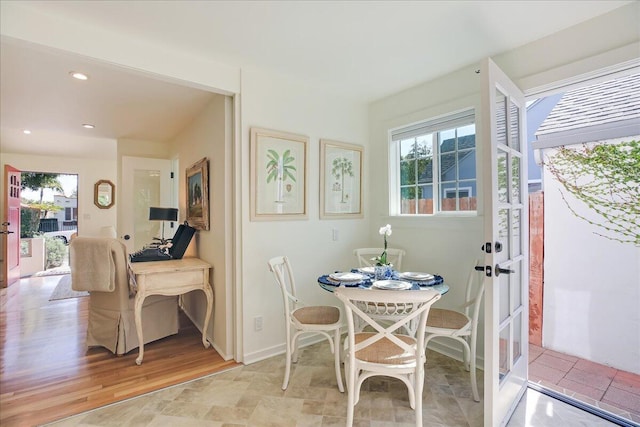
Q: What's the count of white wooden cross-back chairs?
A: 4